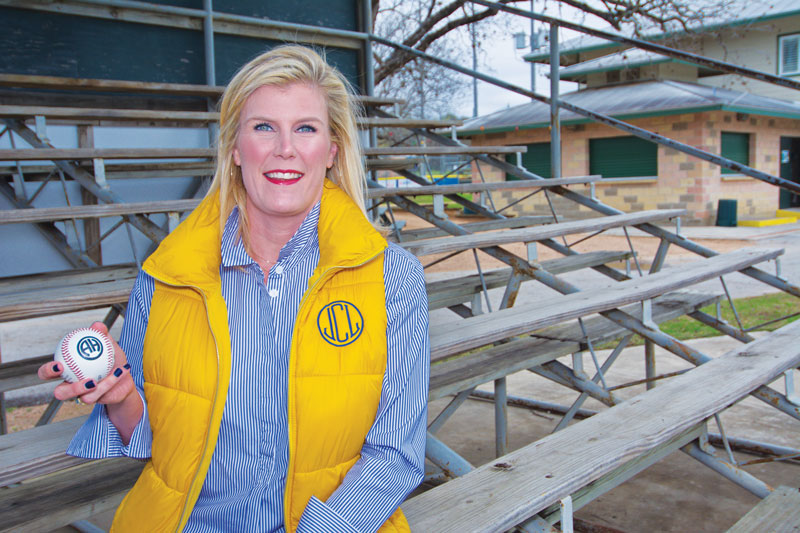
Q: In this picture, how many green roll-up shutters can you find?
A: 3